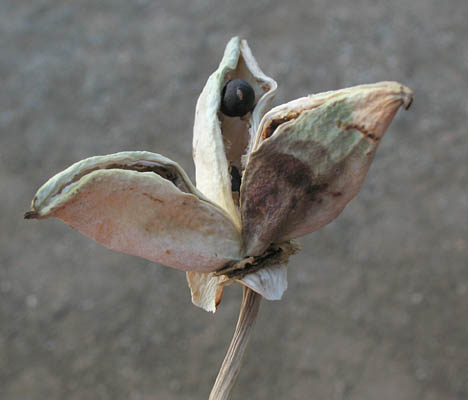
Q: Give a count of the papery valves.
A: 3